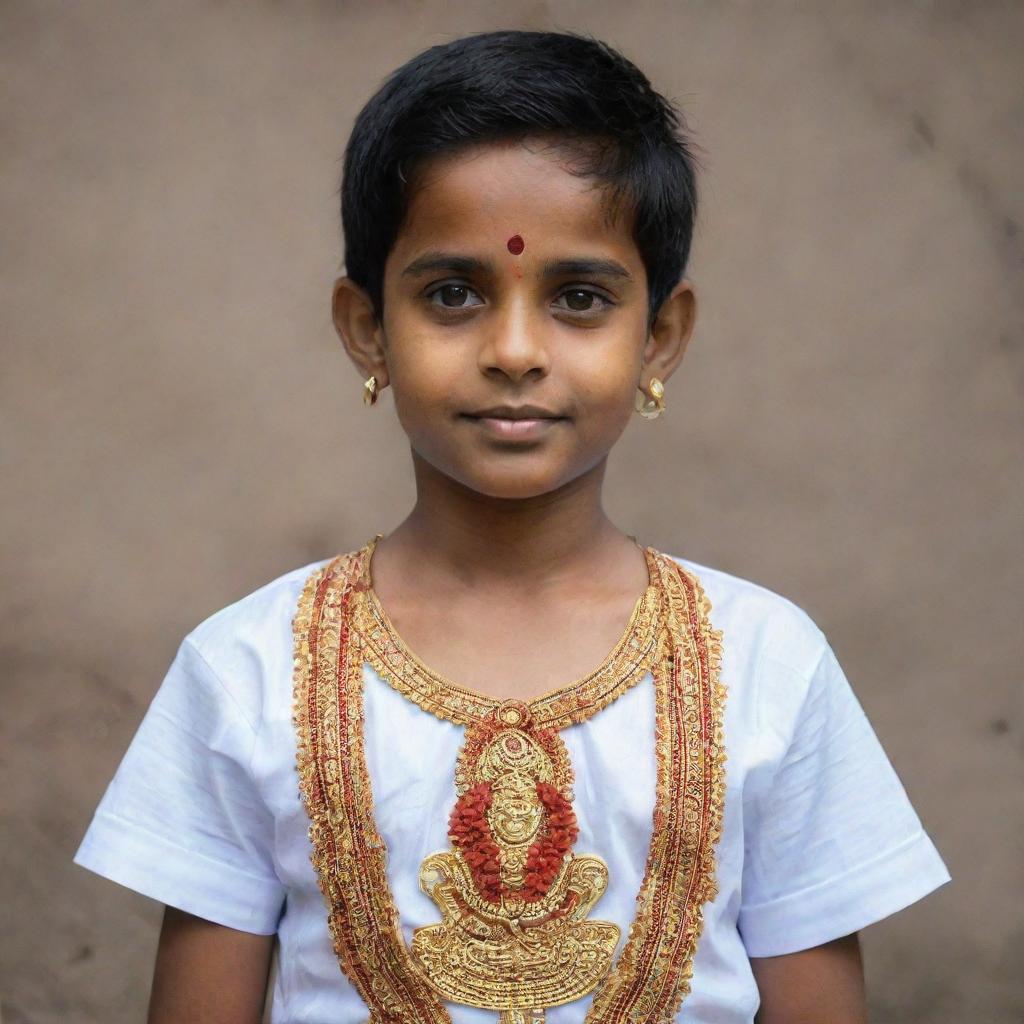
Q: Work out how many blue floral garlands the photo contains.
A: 0